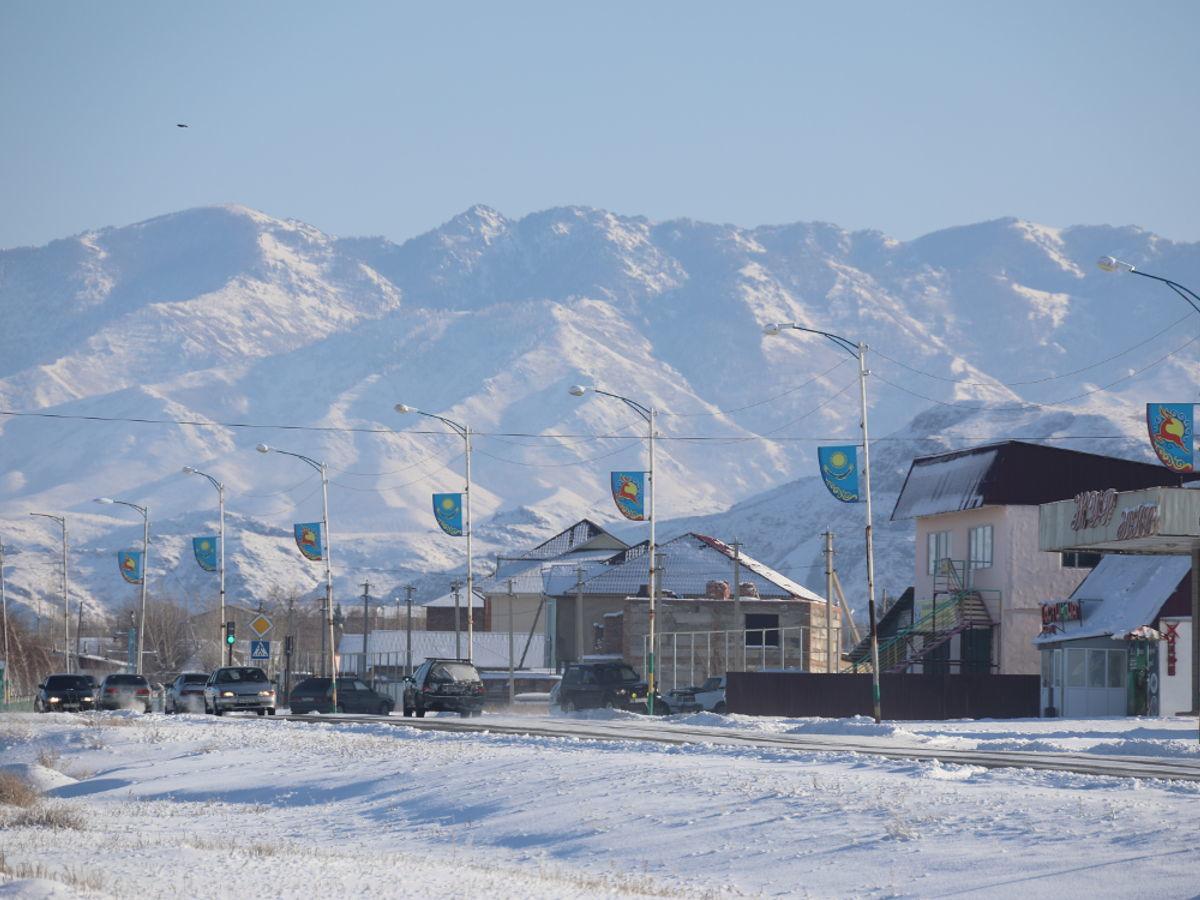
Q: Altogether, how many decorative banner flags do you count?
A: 7